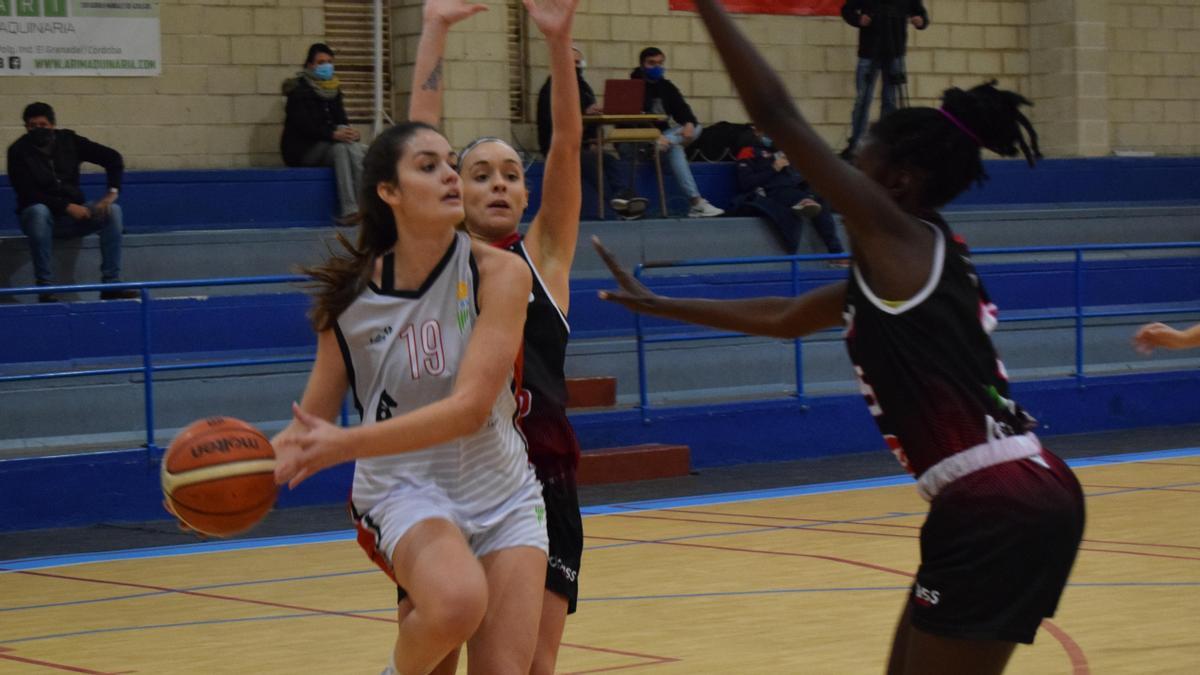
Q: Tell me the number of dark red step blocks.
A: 2